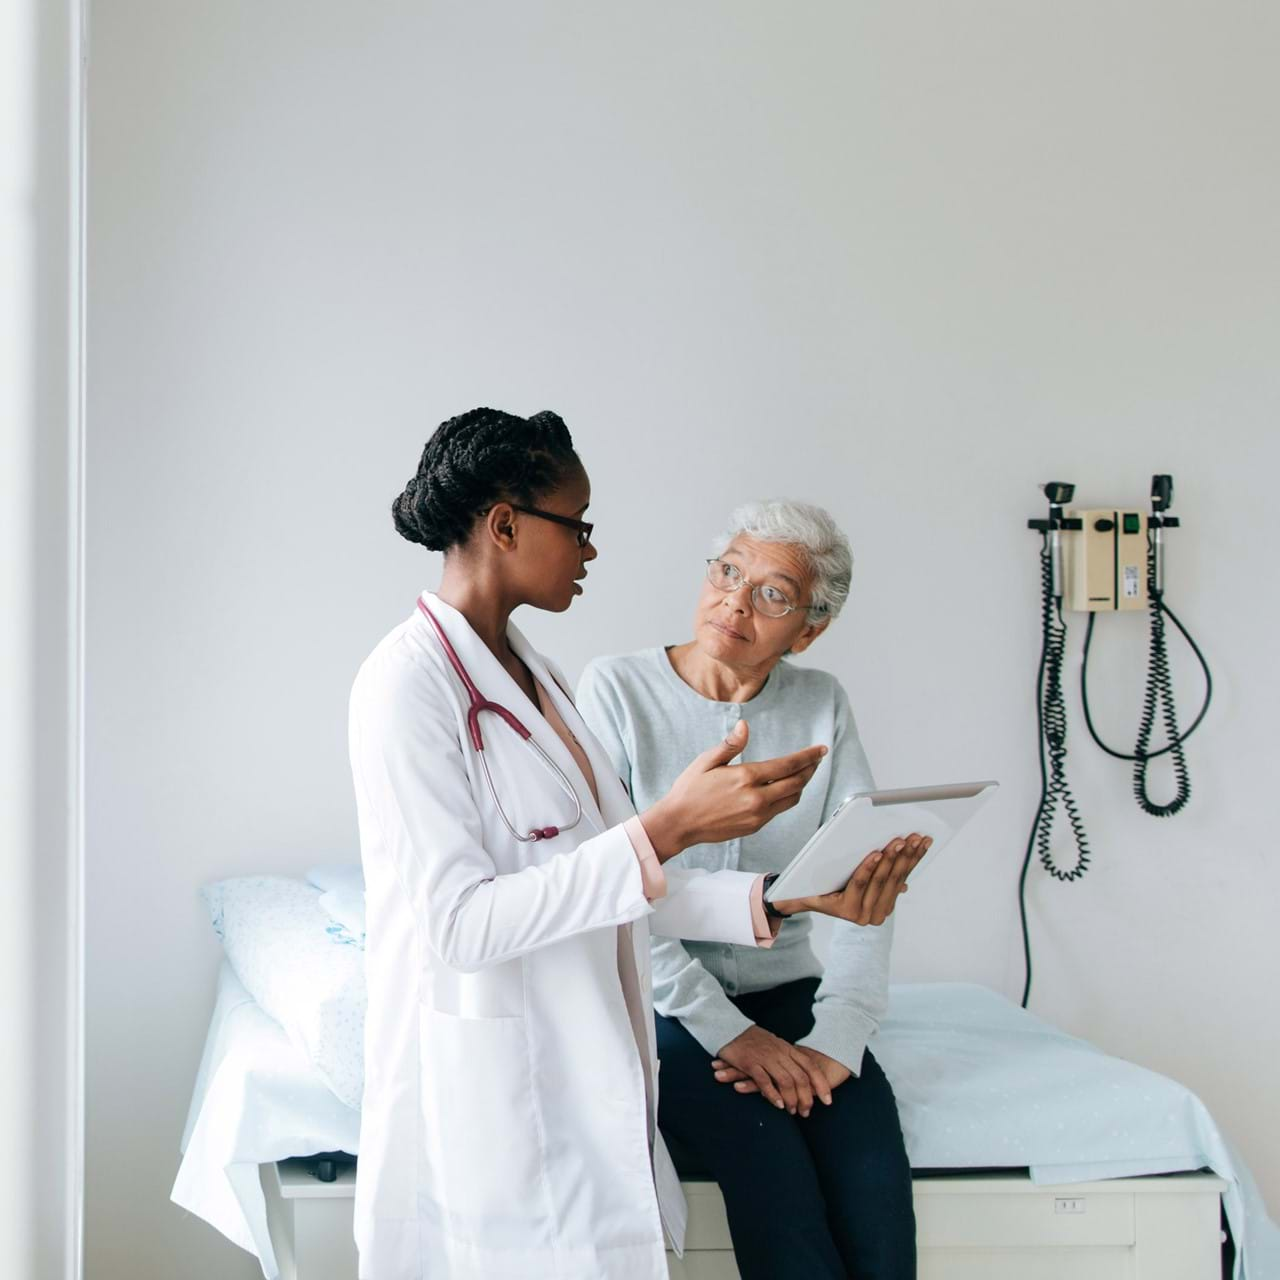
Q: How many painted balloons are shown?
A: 0